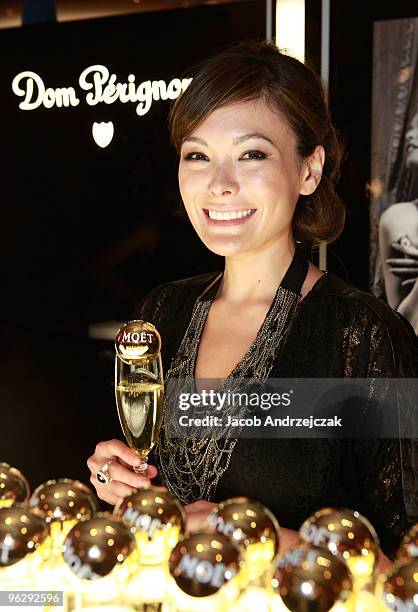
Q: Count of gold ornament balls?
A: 12